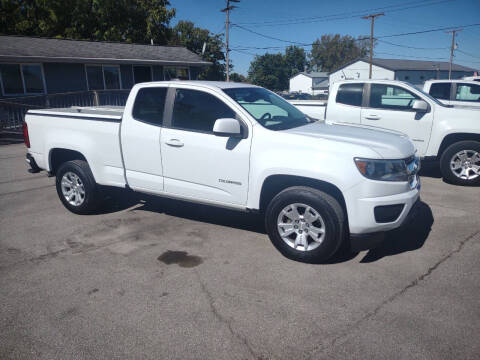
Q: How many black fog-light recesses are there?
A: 1